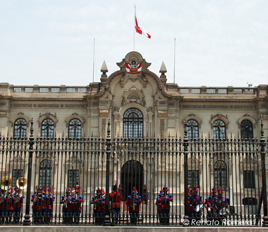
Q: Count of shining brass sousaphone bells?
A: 2